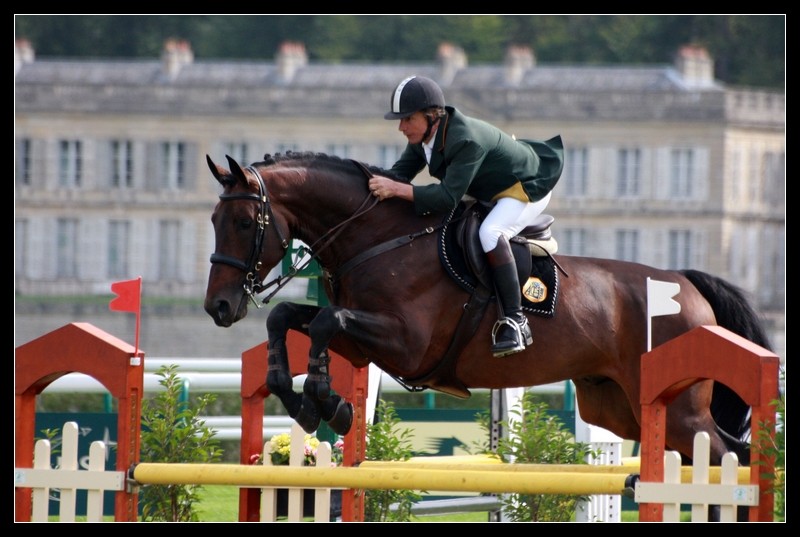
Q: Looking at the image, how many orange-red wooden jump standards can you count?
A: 3